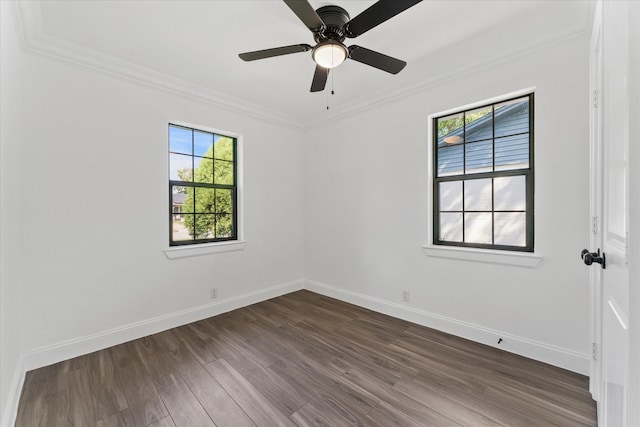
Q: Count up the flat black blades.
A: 5